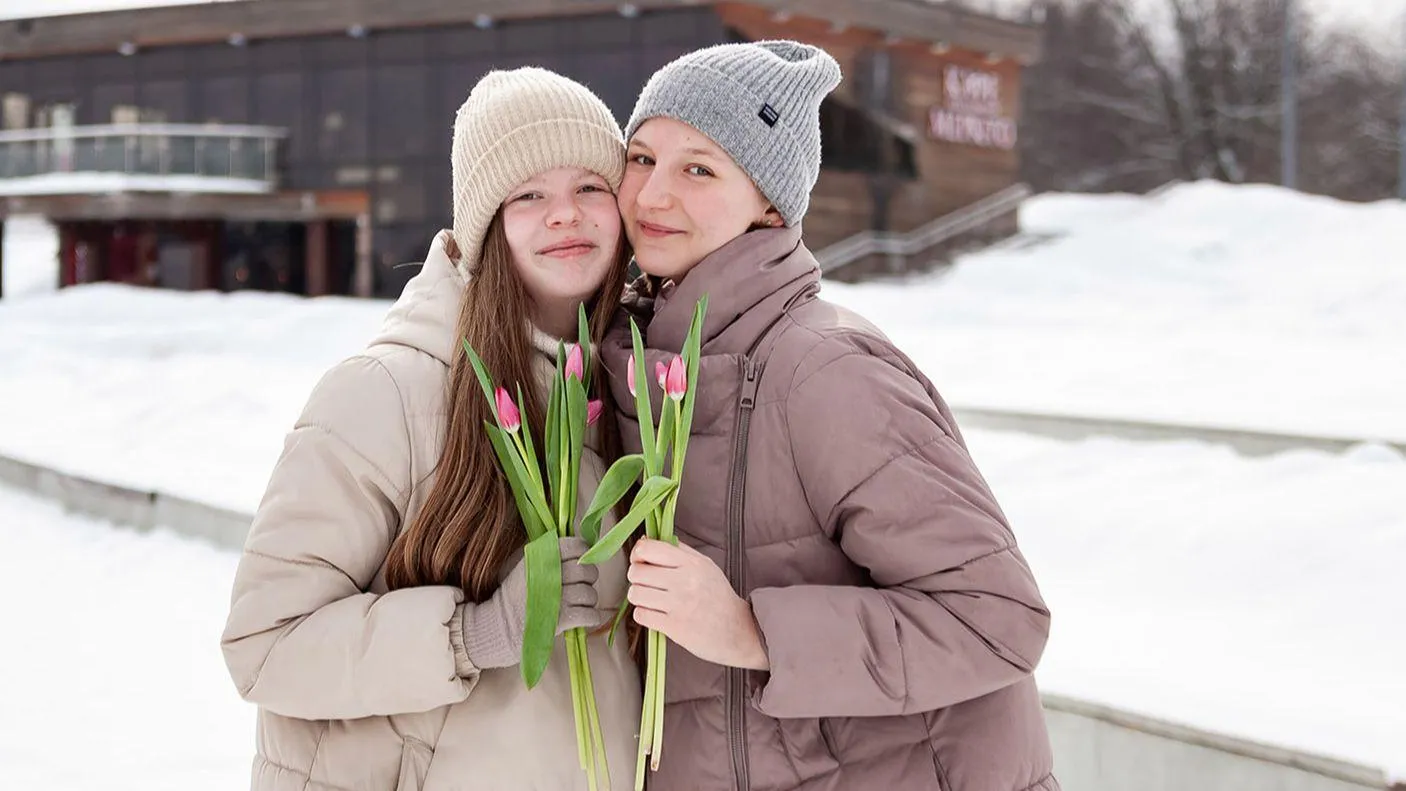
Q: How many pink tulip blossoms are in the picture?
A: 6